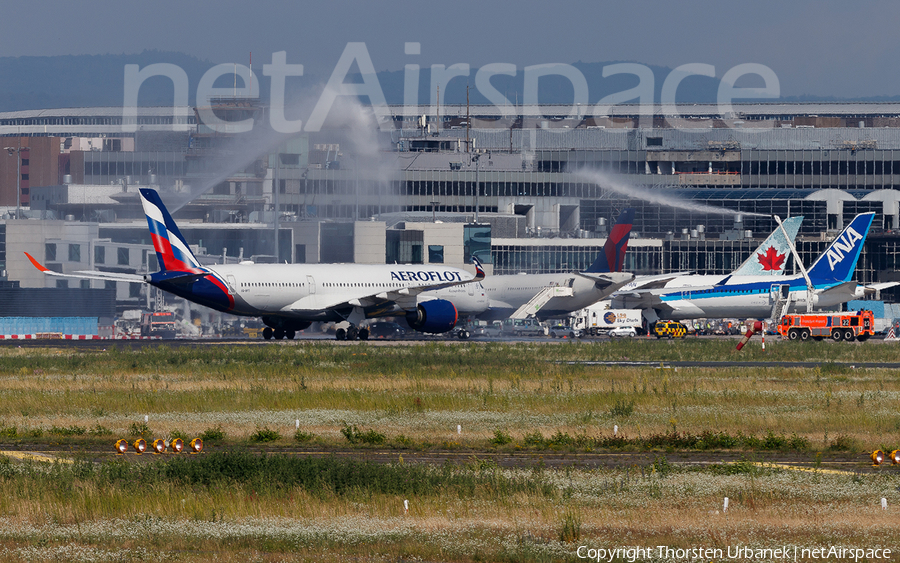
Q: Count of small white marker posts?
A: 7